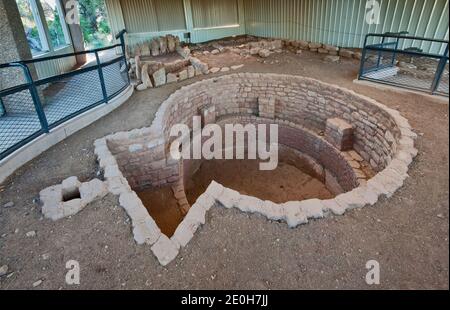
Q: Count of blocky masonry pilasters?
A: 3